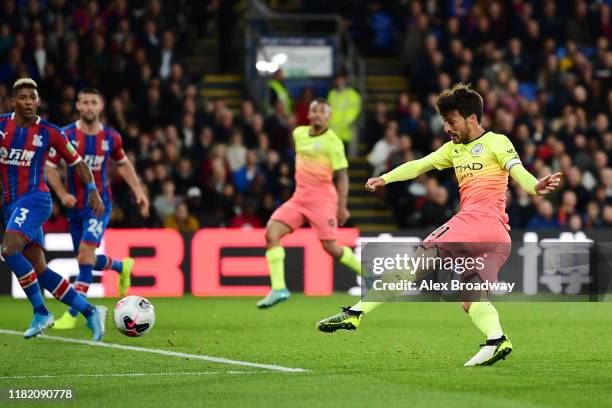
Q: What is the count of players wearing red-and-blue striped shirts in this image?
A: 2